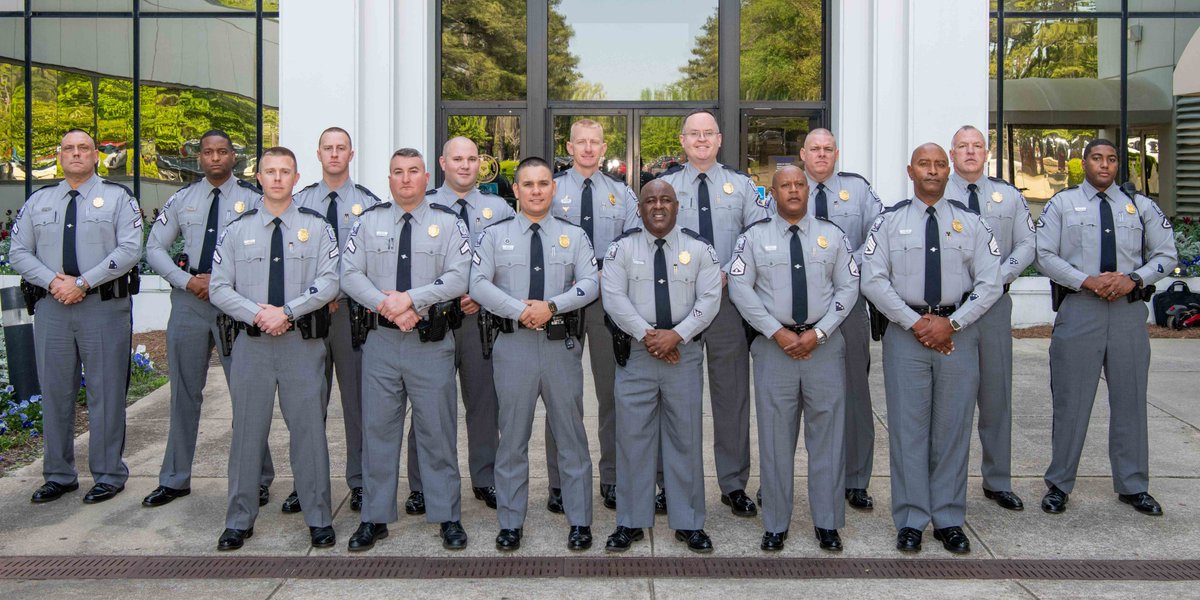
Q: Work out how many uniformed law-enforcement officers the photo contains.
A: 15